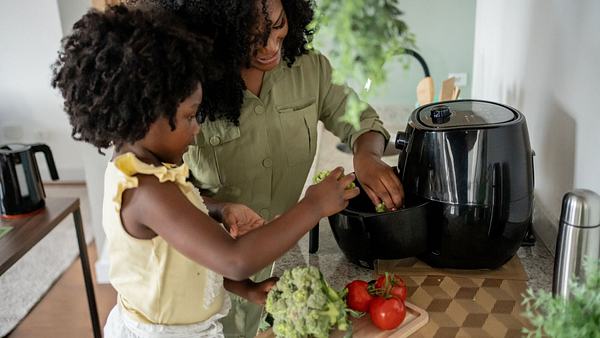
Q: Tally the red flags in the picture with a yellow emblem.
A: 0